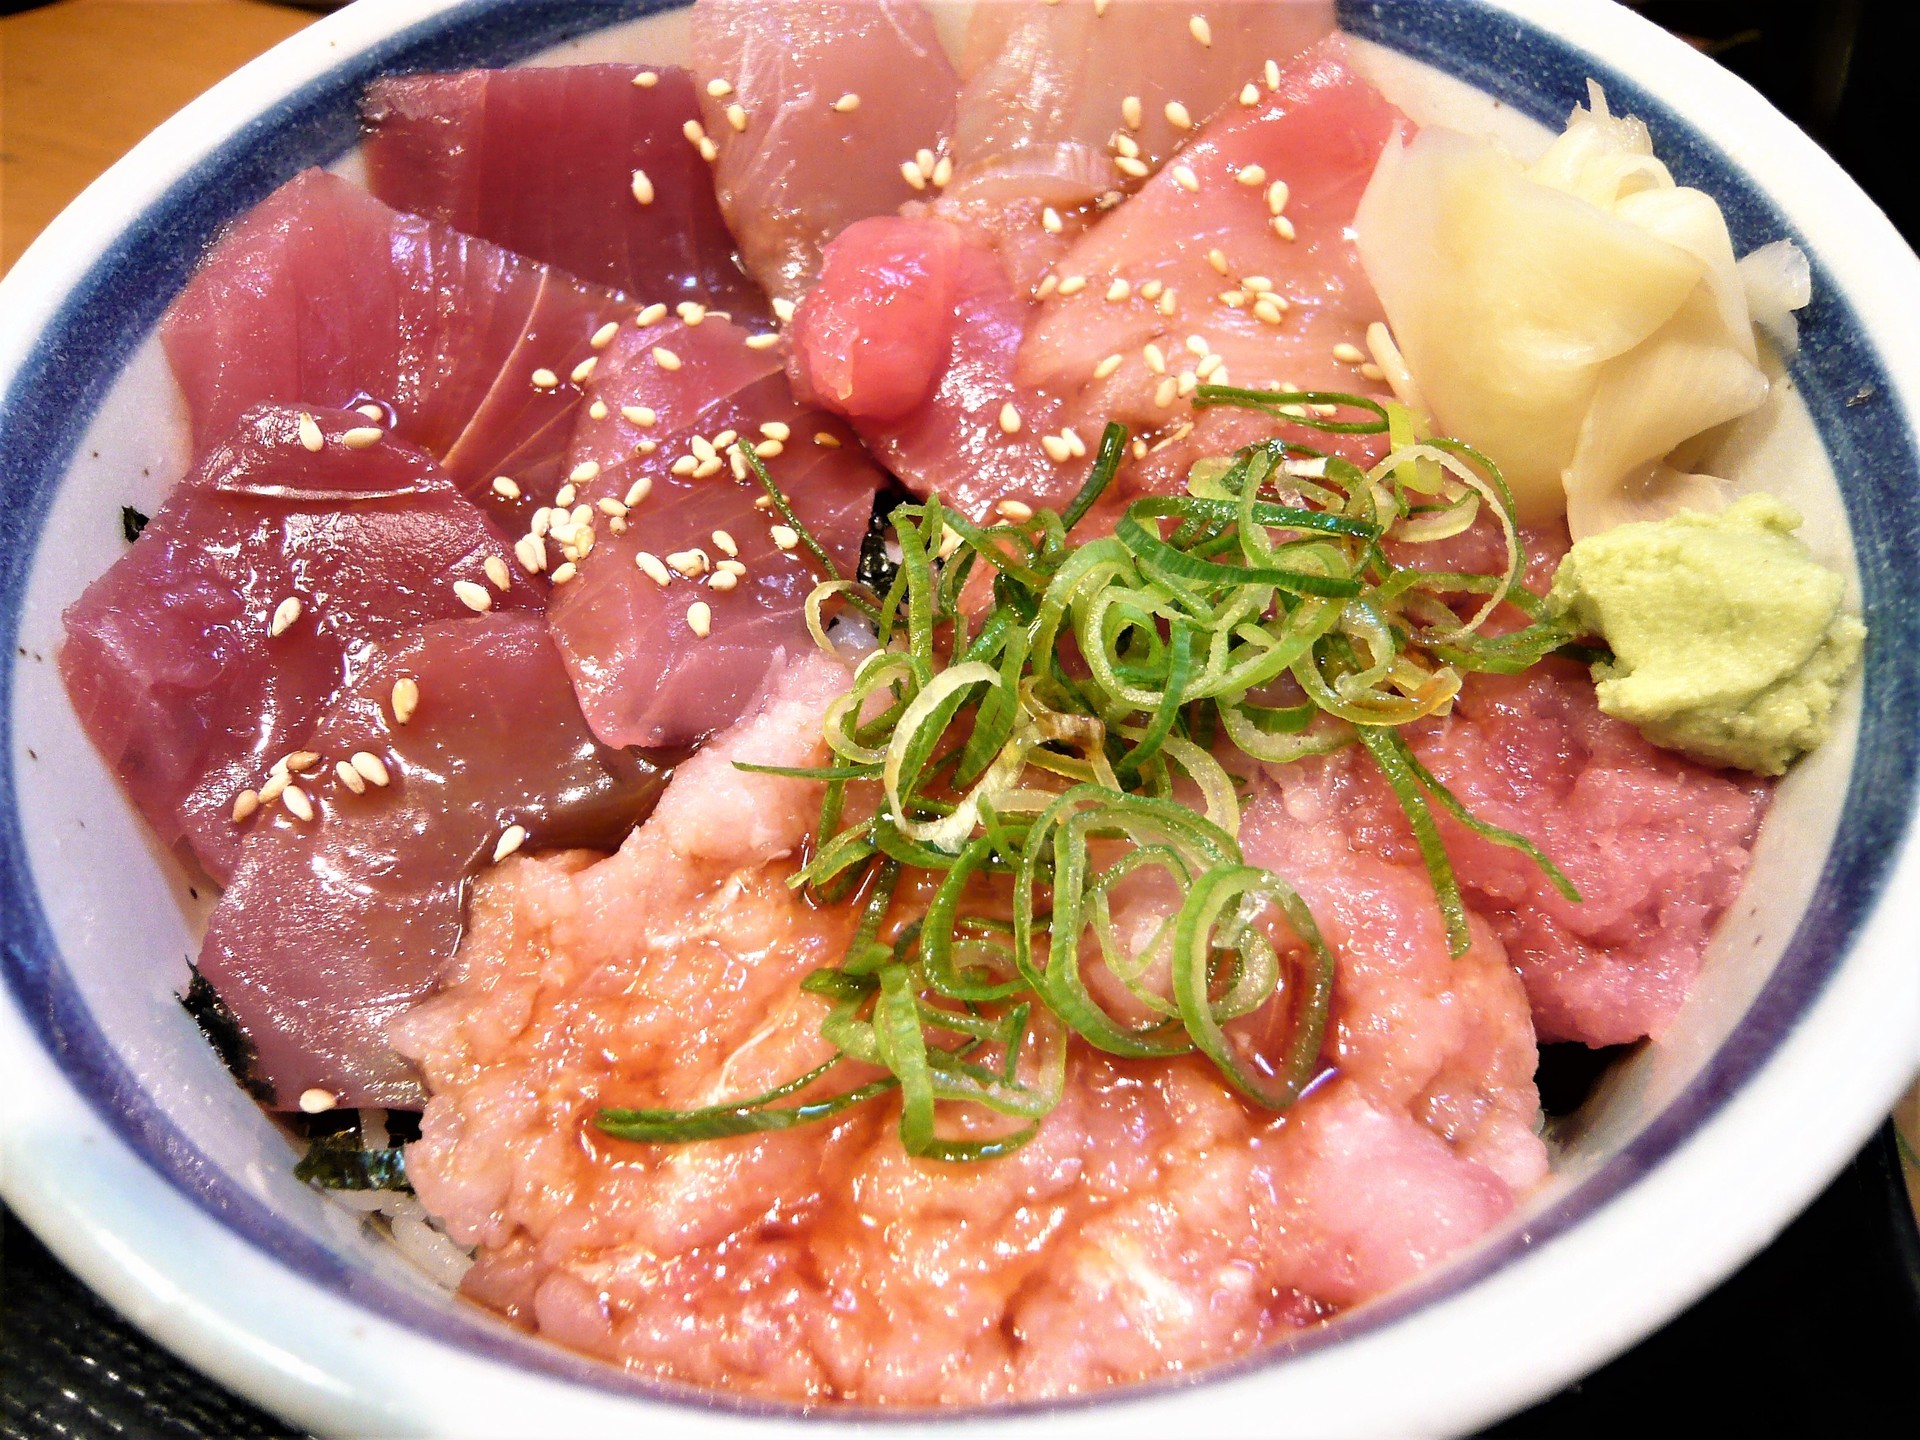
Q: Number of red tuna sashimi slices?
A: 5